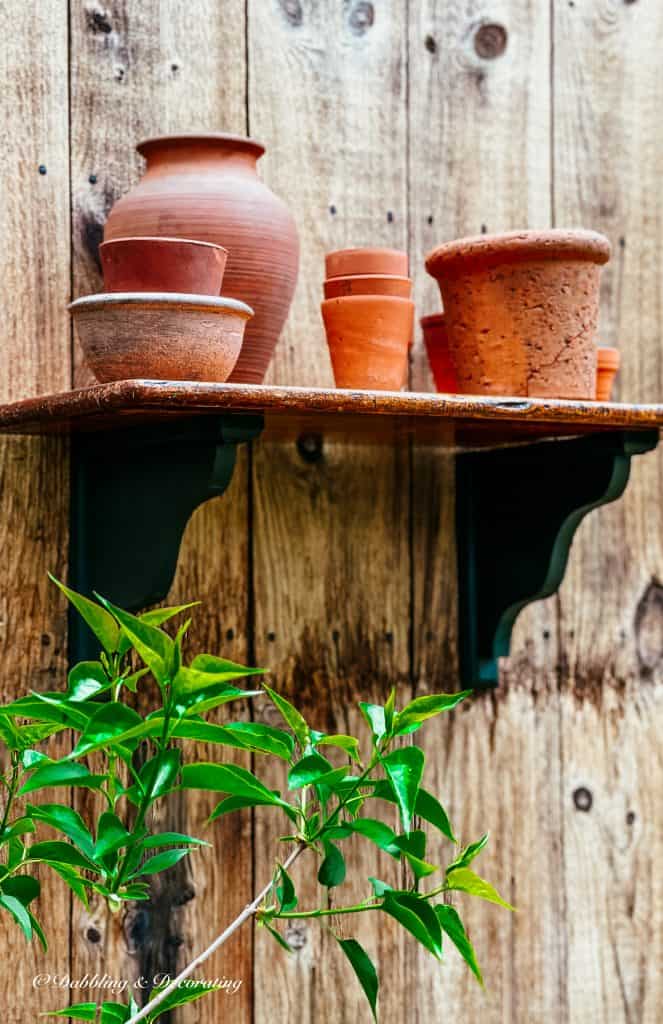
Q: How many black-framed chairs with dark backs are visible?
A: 0